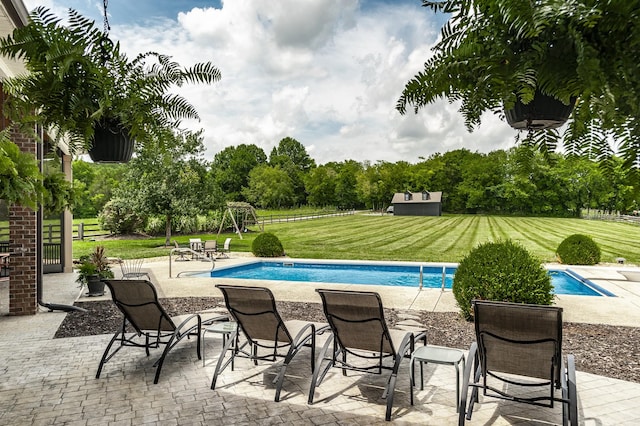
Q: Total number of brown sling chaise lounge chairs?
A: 4